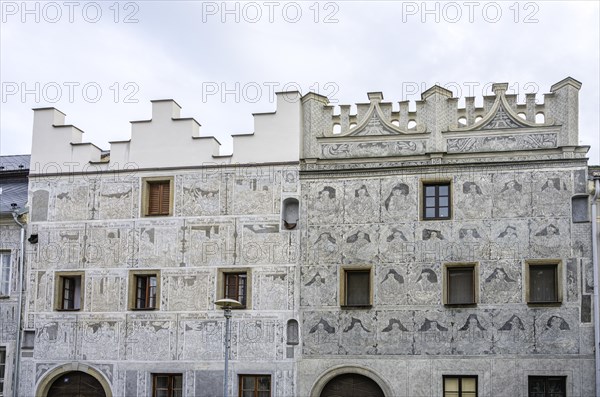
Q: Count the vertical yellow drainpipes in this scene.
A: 0